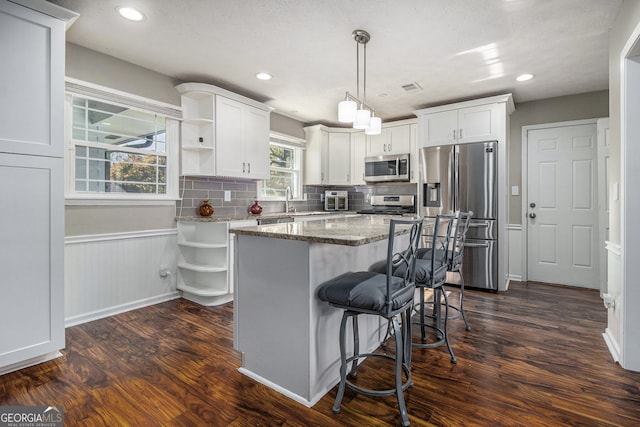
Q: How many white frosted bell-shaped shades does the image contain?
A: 3